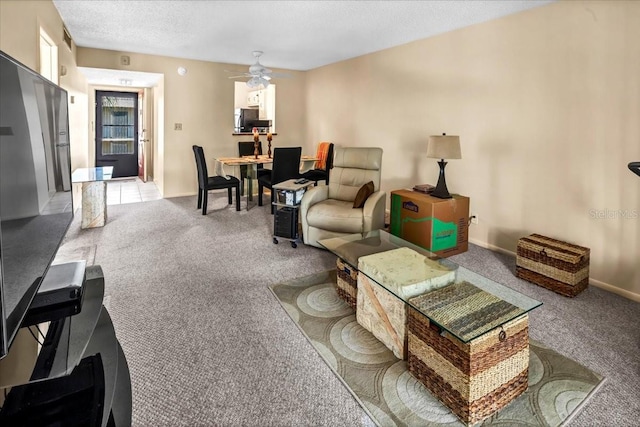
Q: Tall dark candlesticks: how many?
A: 2